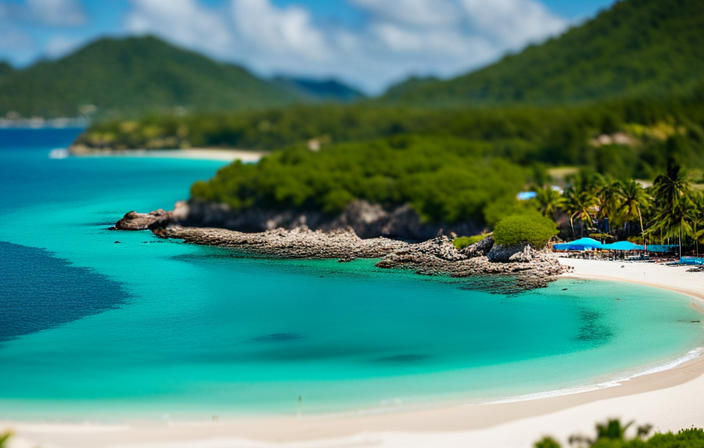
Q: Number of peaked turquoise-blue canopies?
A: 2